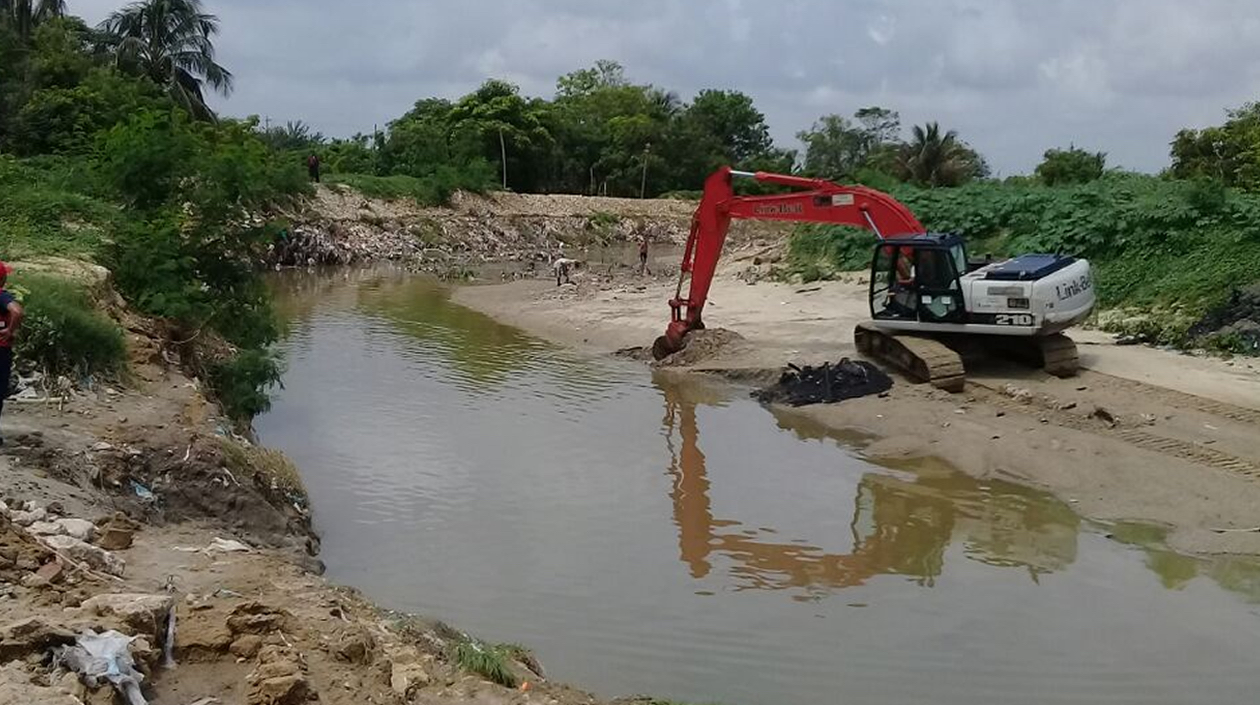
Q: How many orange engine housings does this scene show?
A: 0